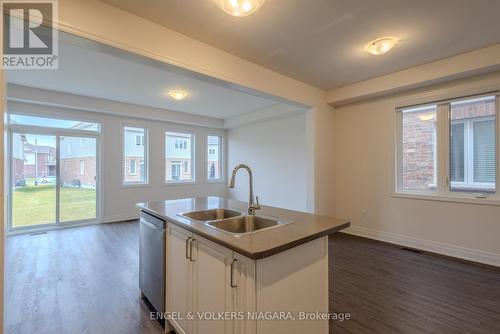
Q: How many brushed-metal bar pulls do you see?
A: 3